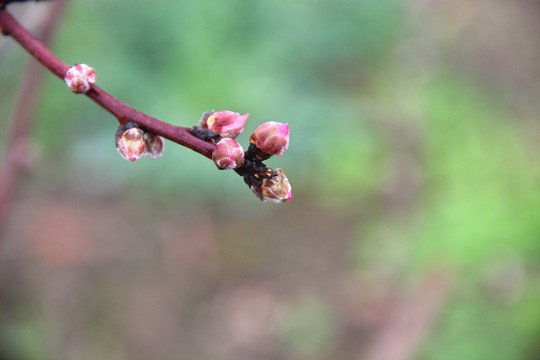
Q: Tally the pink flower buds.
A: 7